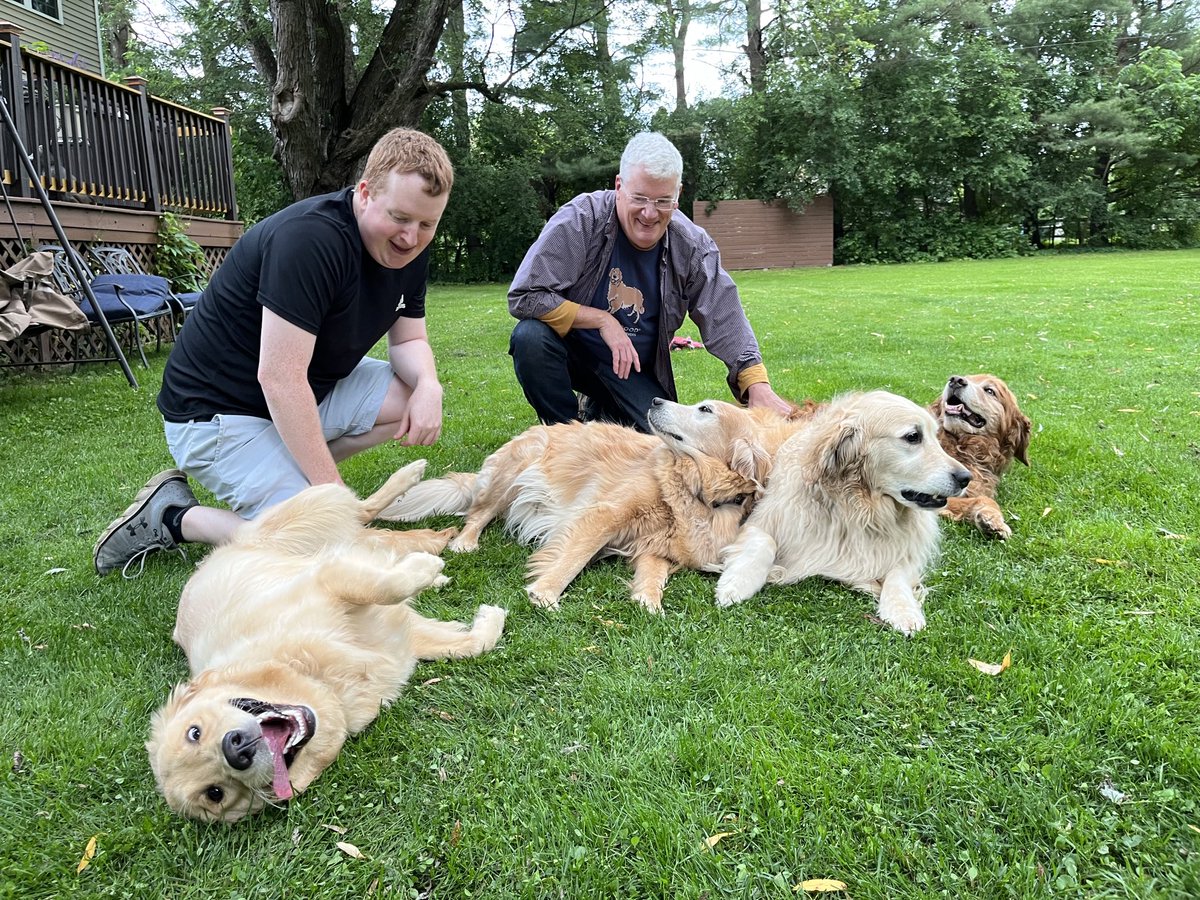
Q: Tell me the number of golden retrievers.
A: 5